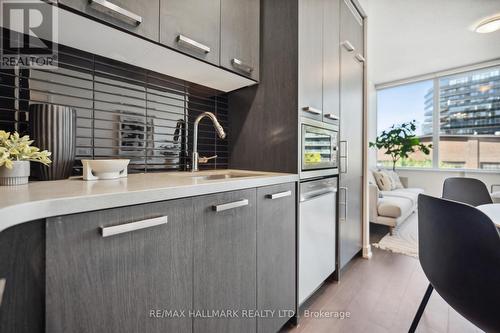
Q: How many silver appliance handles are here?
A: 3